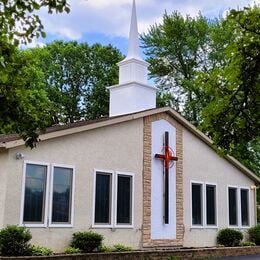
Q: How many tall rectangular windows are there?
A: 8